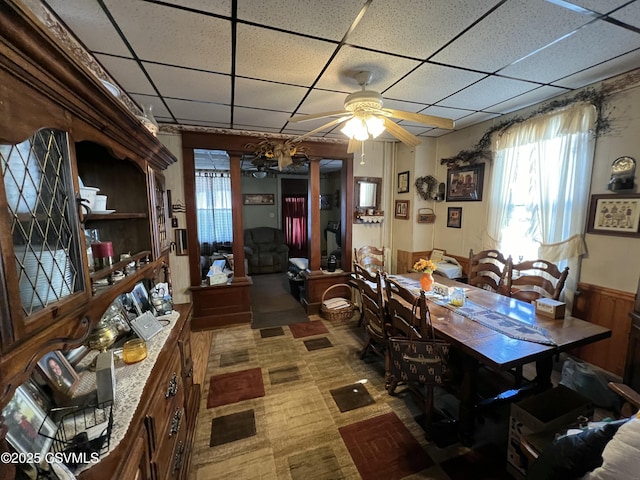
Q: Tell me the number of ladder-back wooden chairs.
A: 5